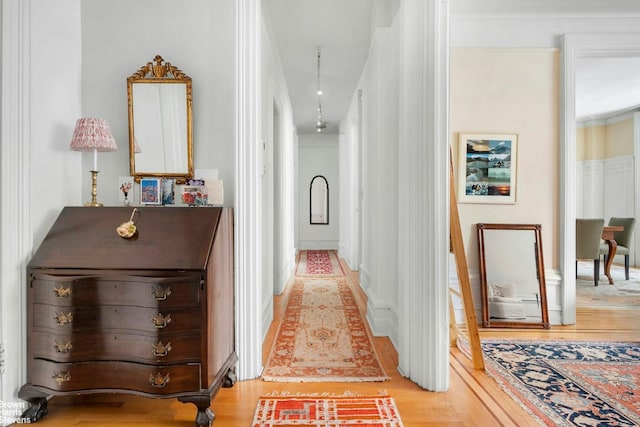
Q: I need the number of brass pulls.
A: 8